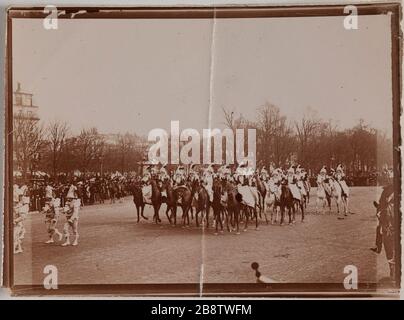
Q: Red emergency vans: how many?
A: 0